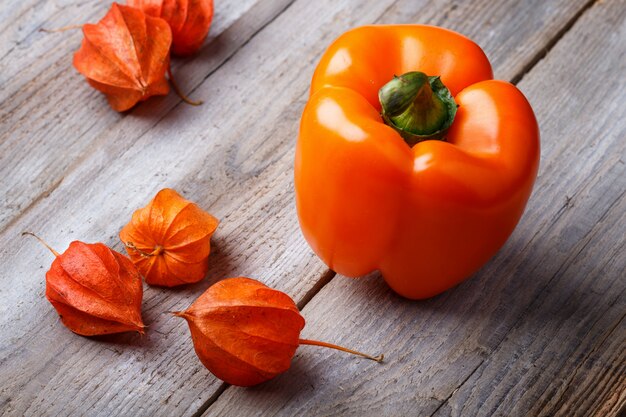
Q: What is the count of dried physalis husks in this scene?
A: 5